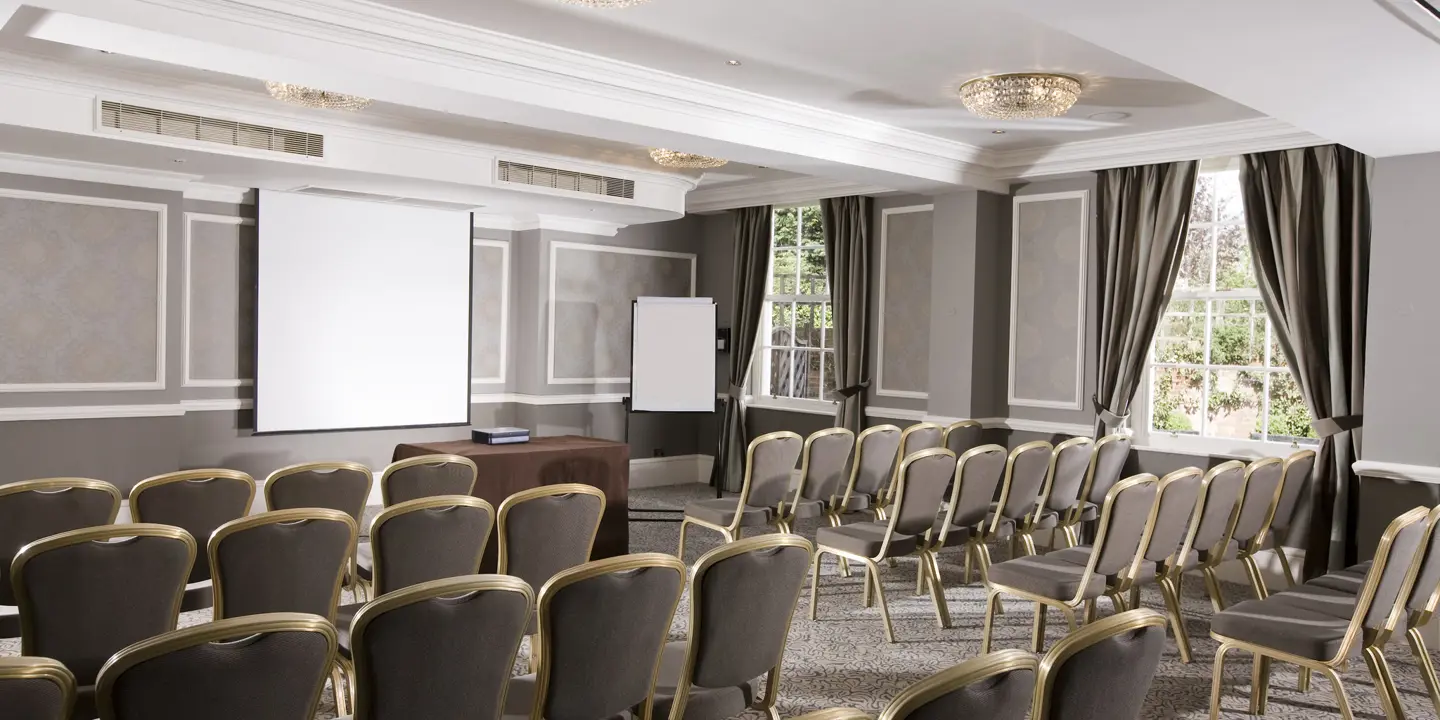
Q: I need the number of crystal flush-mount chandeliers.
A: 4